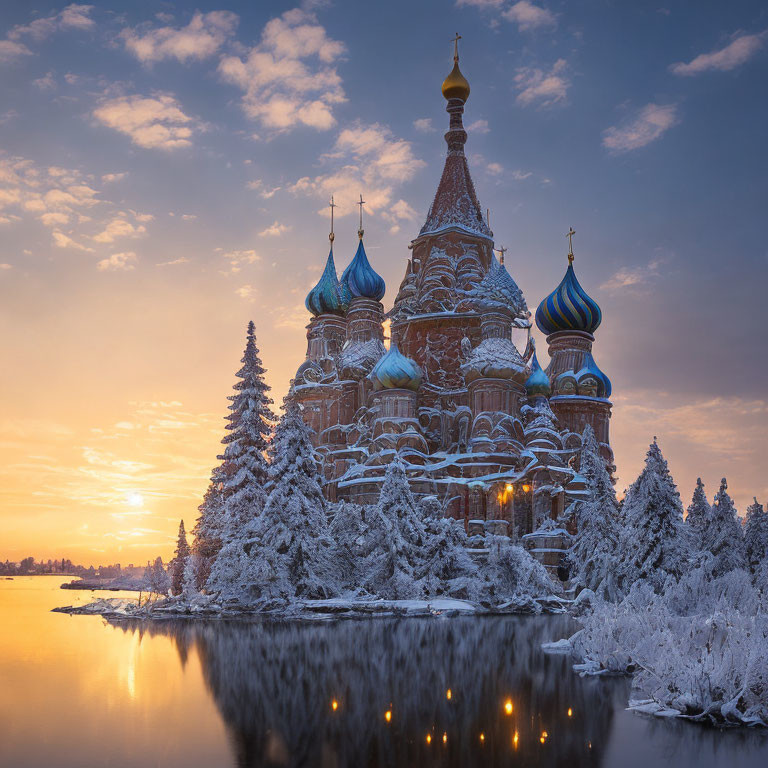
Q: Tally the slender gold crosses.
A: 5